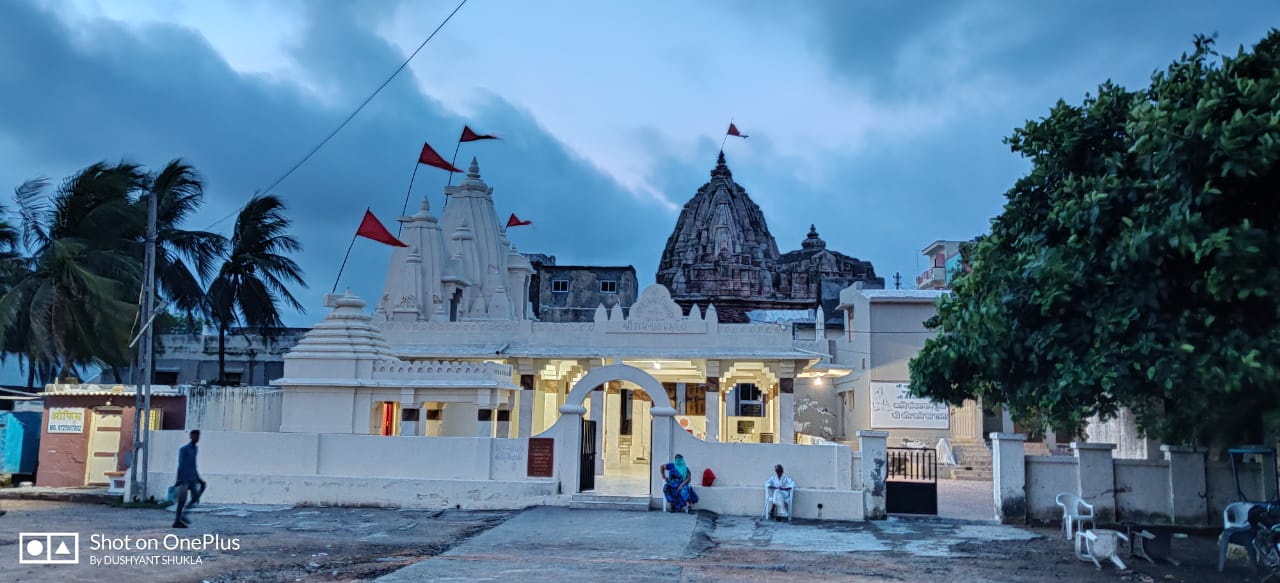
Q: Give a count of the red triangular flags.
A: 5